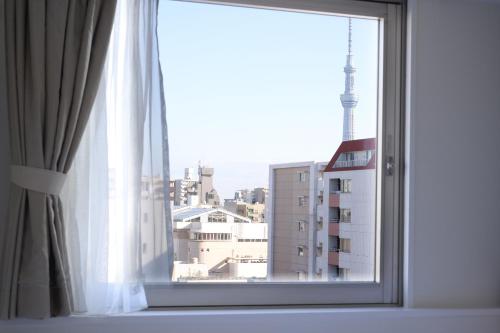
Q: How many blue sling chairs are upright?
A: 0